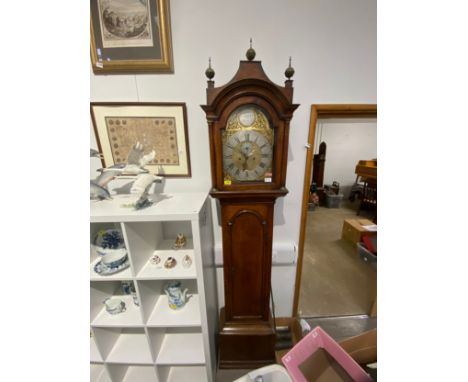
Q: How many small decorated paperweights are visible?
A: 4